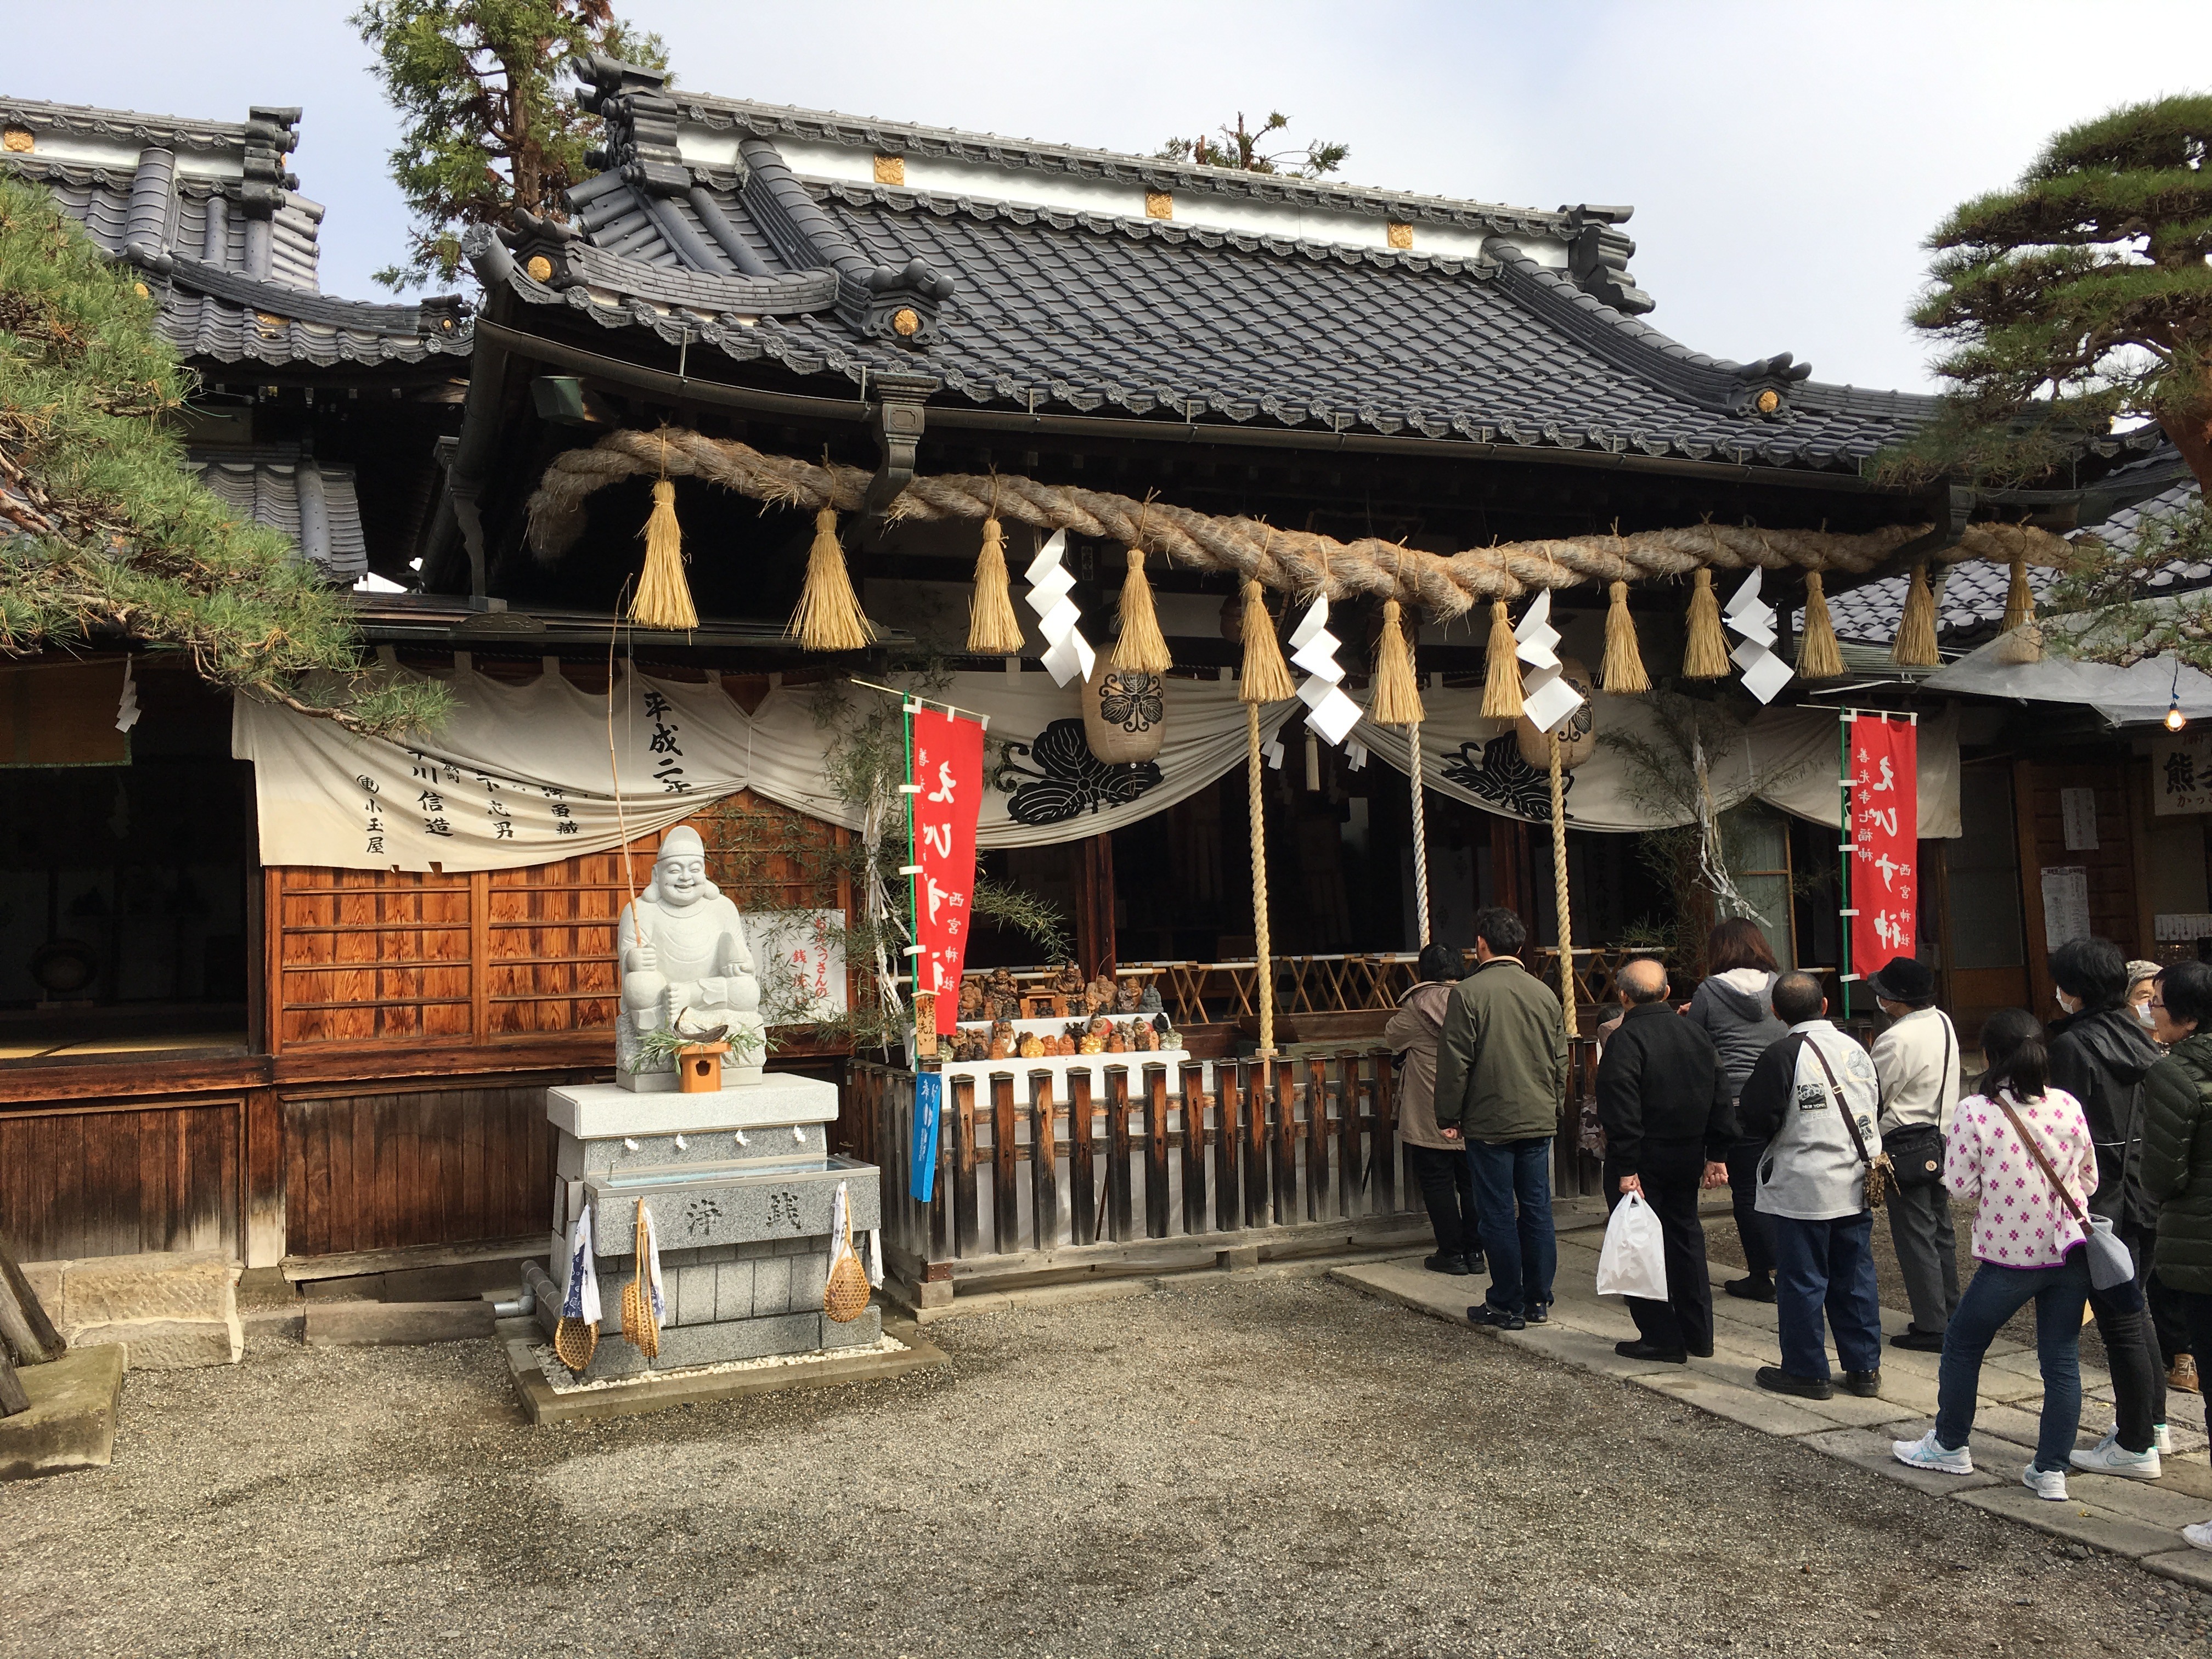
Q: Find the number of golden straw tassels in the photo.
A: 12